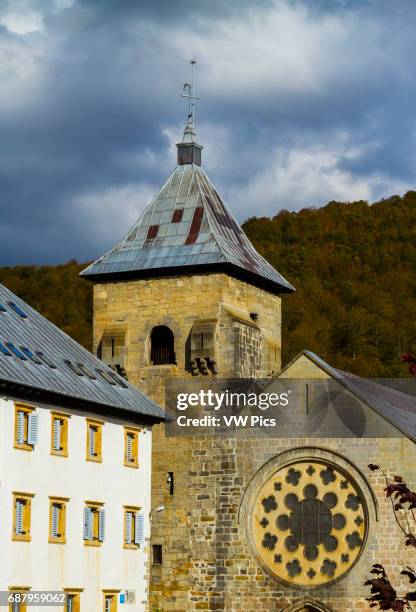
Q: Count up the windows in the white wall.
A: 11